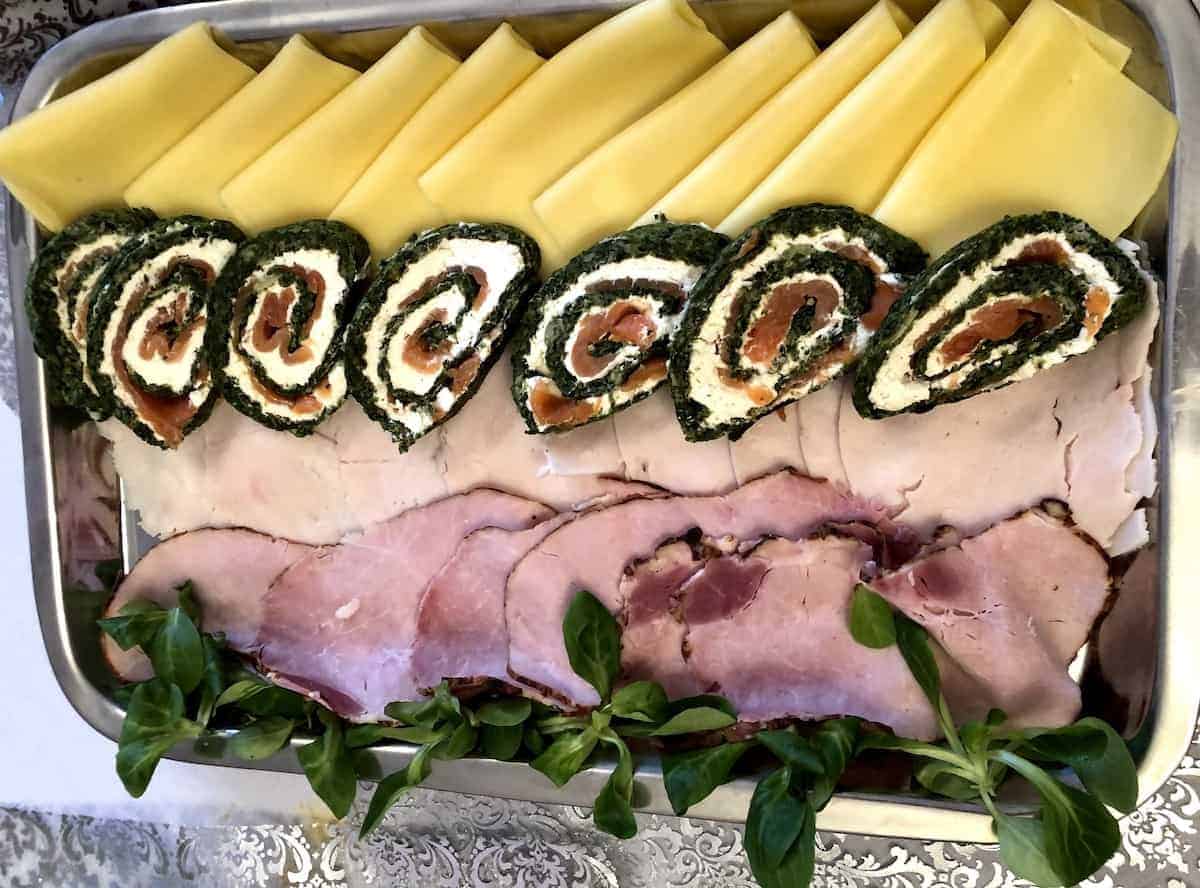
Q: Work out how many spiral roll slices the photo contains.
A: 7